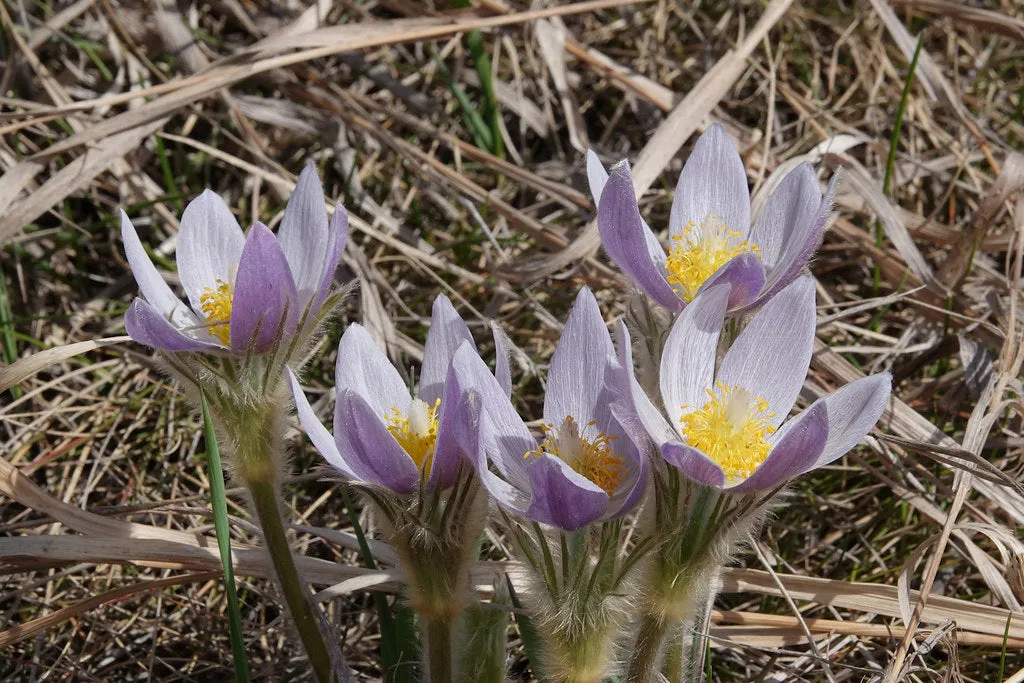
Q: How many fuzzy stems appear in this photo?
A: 5